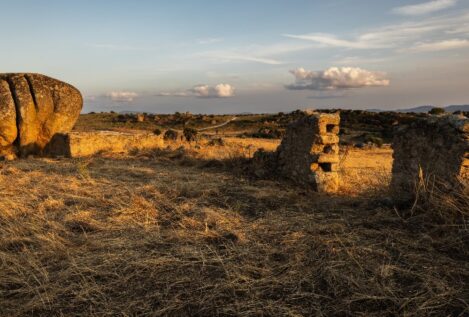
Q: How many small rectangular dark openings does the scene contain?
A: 3